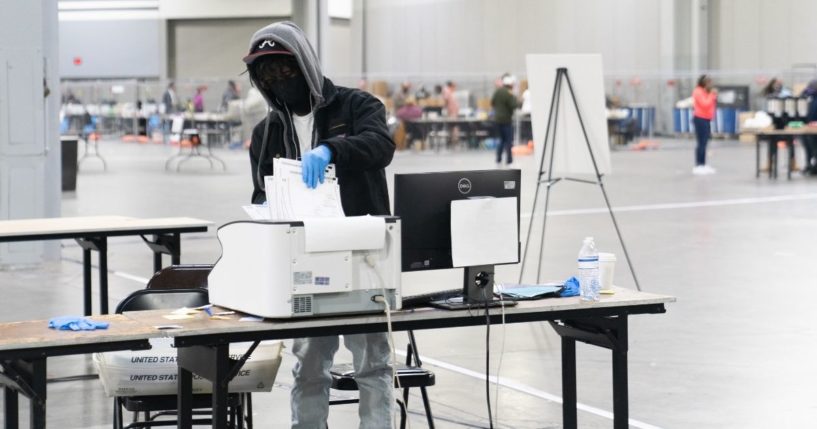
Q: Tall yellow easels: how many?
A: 0